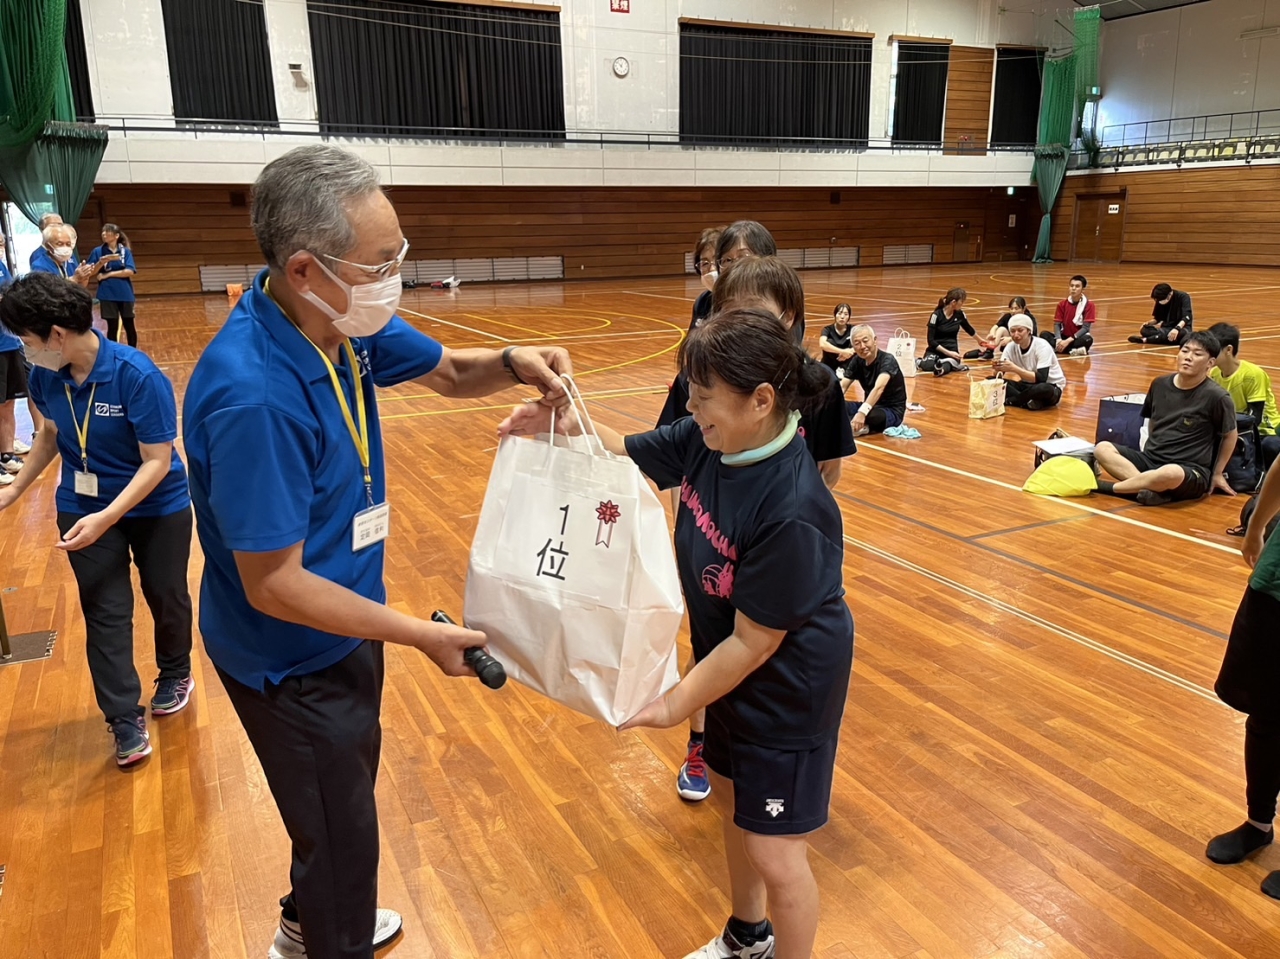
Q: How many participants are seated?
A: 9